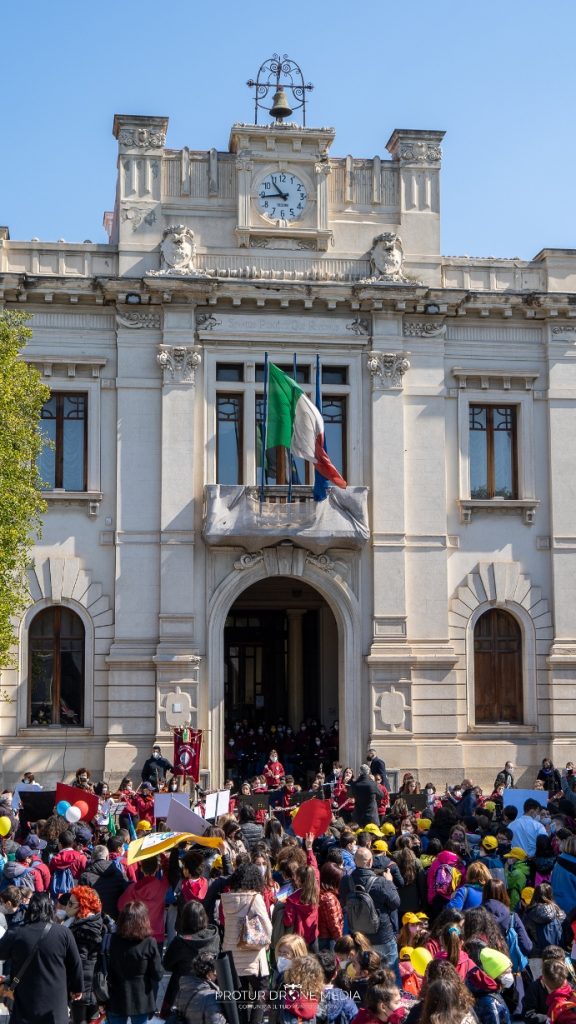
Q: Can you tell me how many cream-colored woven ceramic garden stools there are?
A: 0